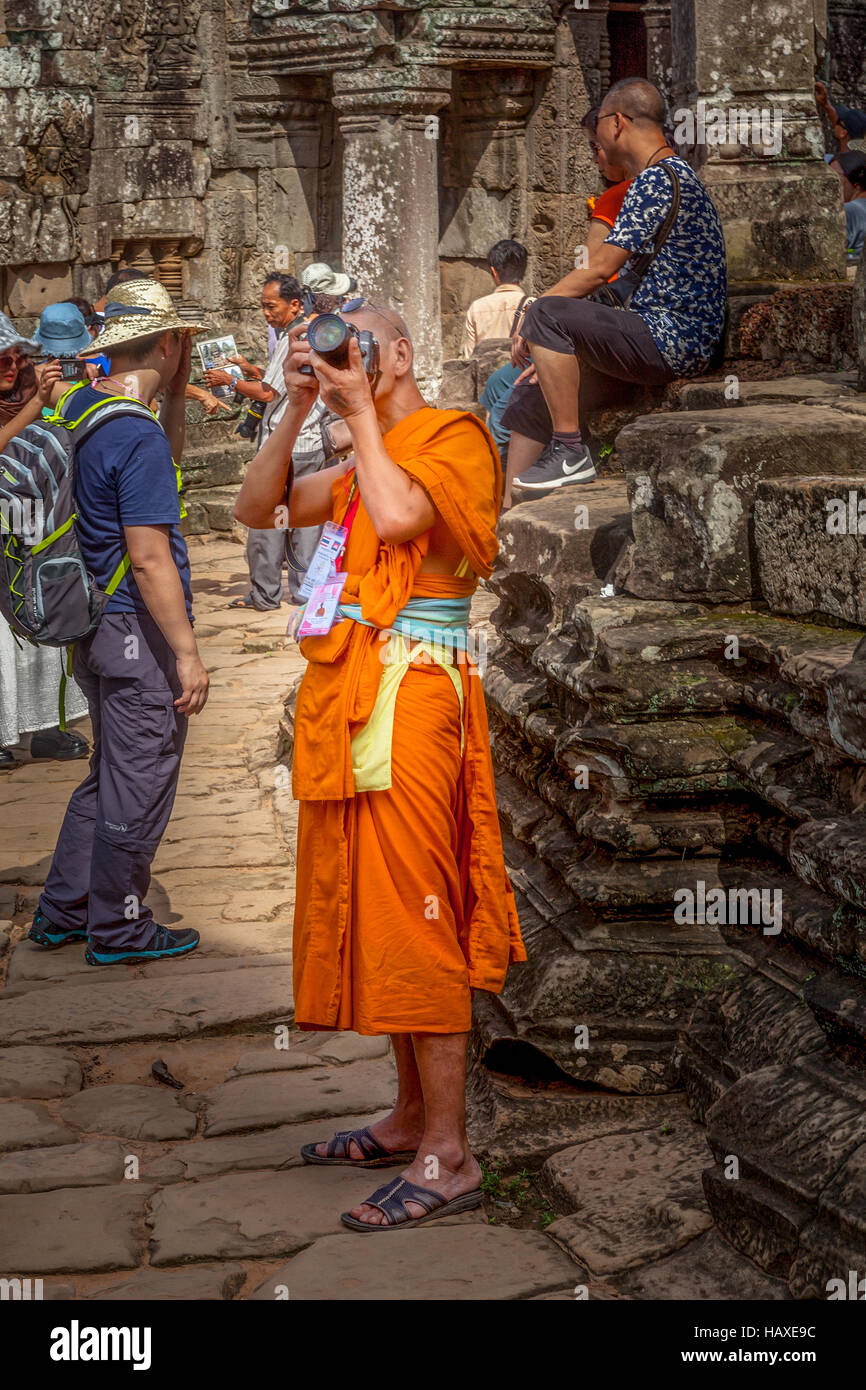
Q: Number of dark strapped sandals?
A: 2